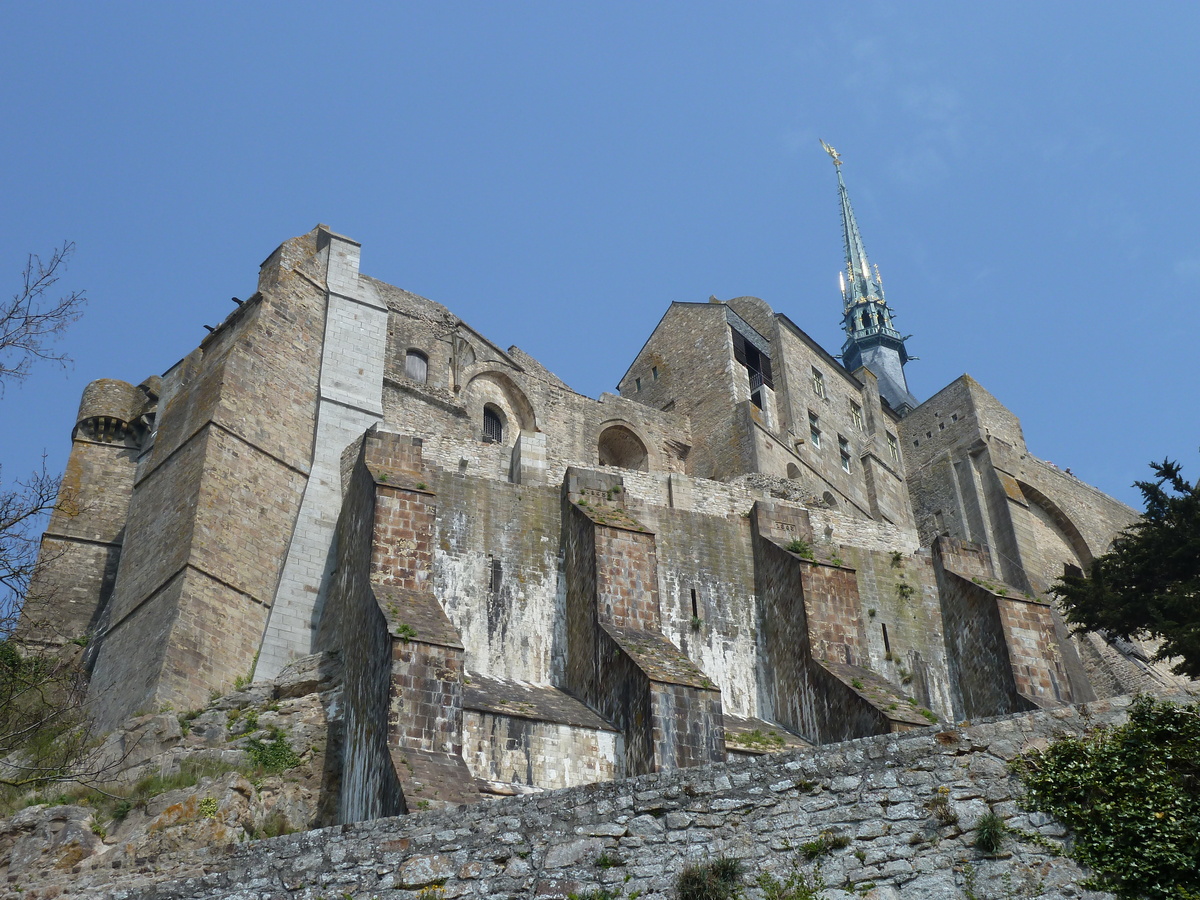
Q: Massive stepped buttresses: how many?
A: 4